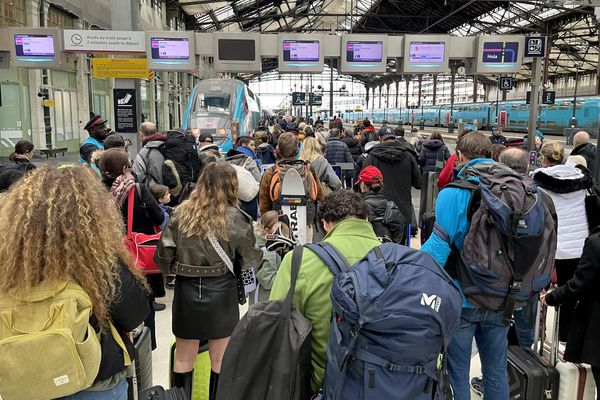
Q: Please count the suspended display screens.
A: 7